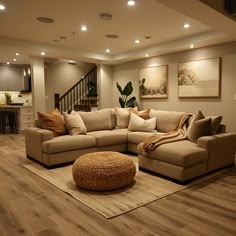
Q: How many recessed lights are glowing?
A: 12